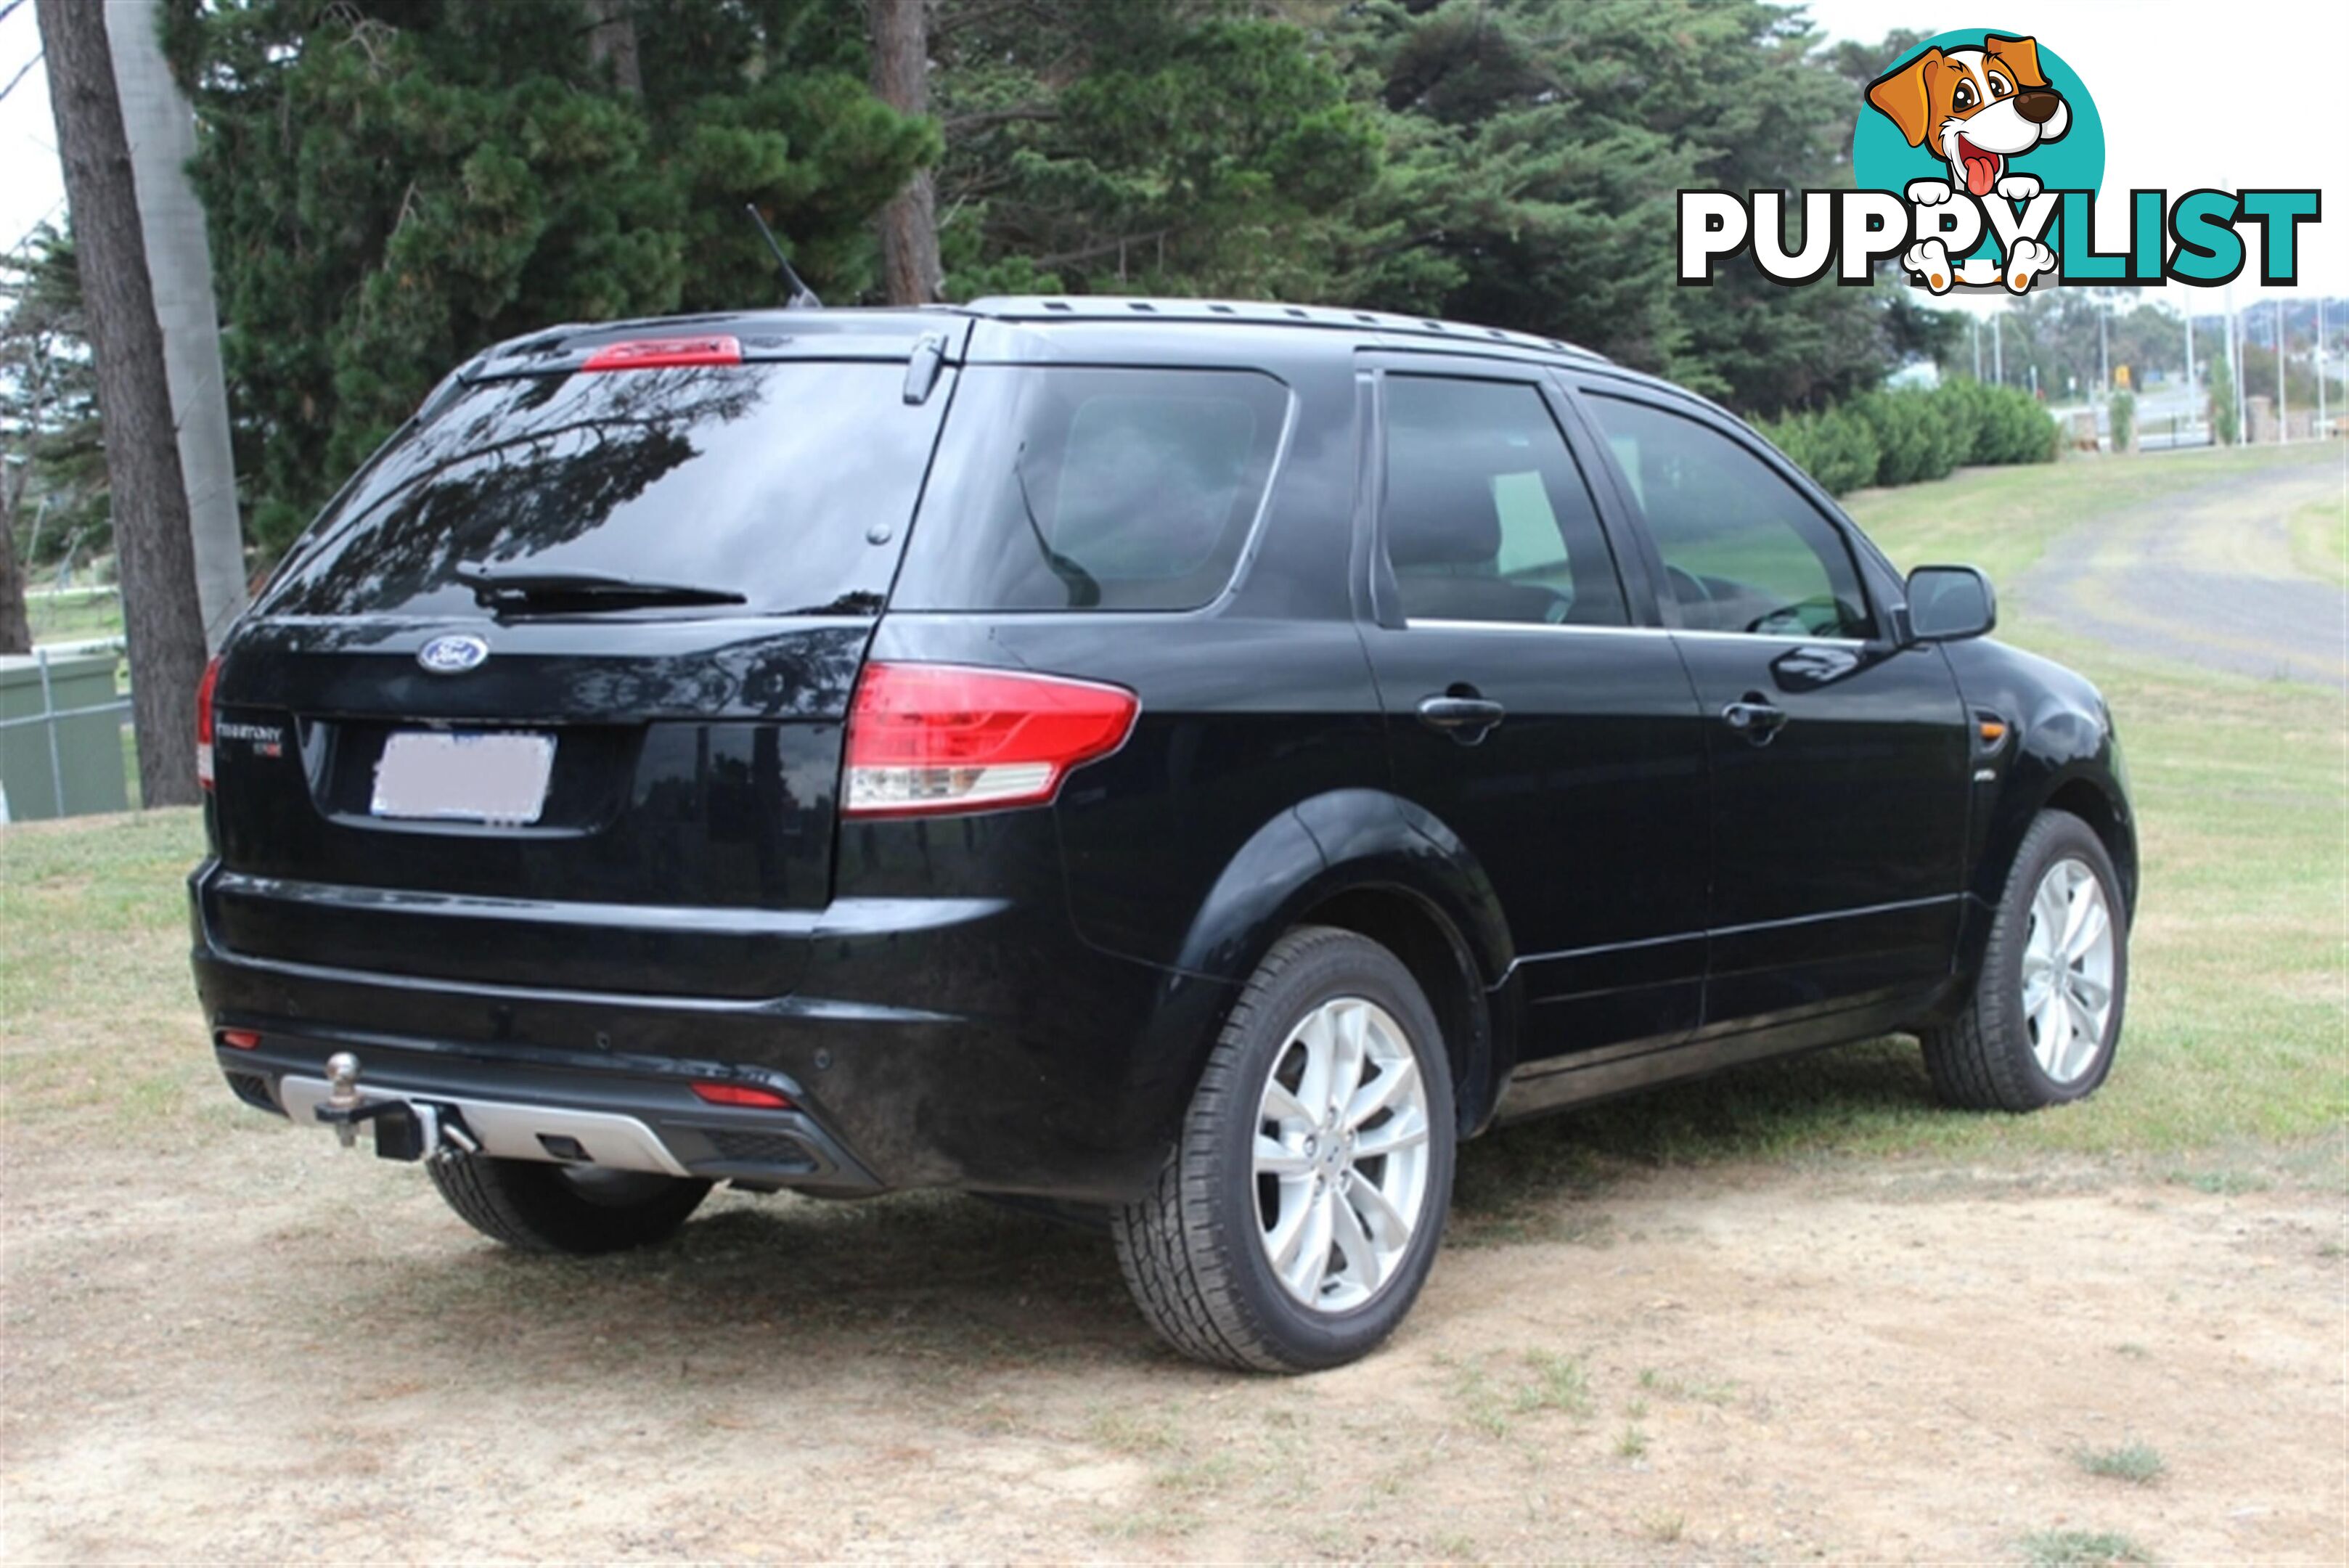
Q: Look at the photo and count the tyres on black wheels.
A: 0